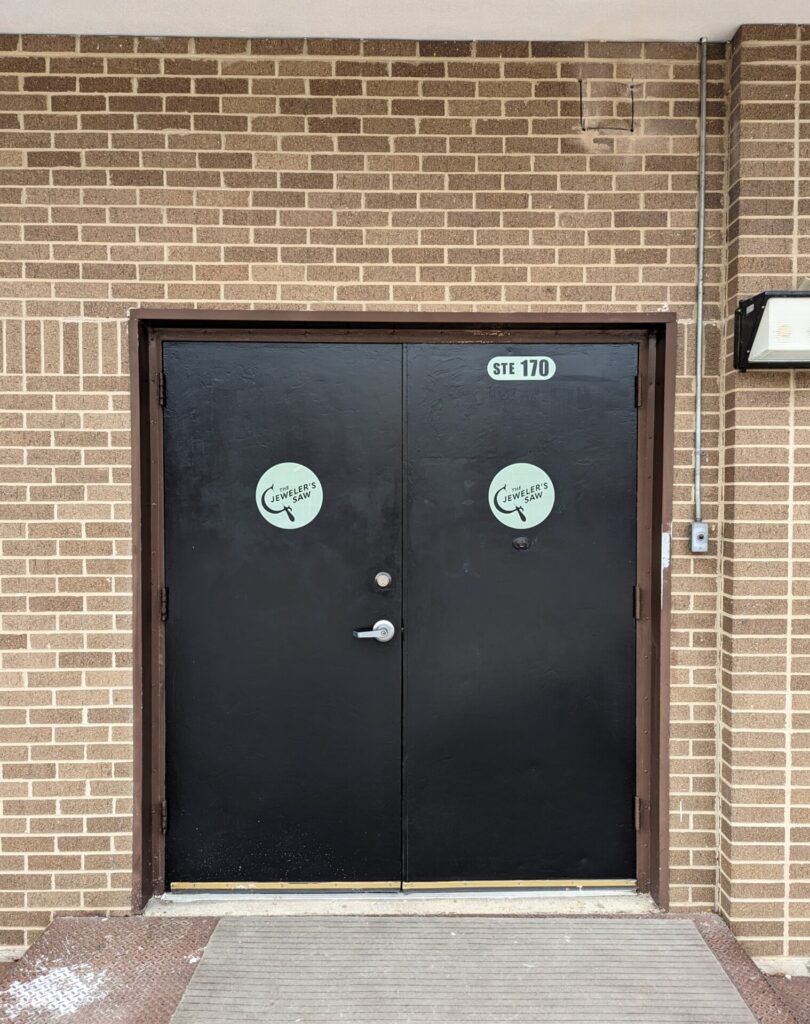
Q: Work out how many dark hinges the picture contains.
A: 6